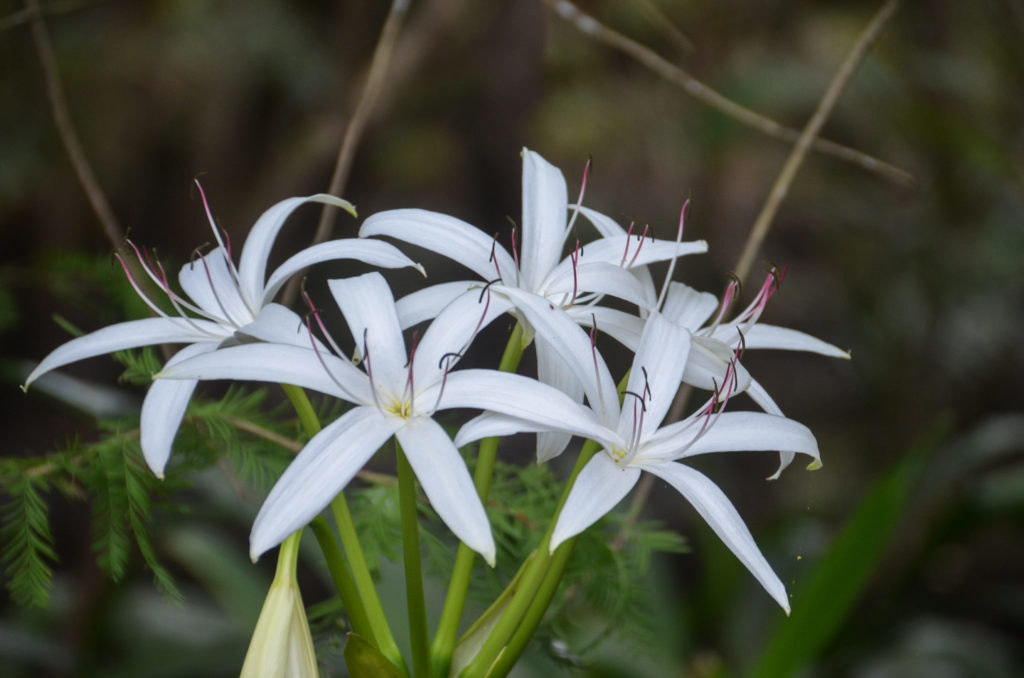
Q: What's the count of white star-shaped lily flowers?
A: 5